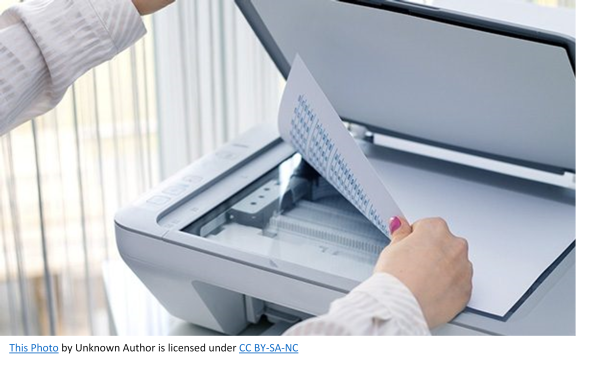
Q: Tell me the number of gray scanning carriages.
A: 1